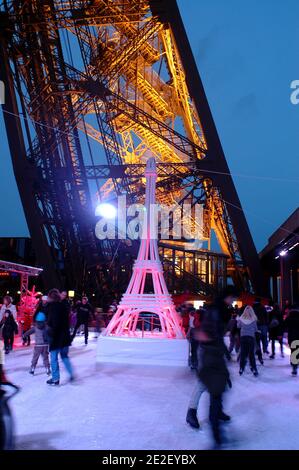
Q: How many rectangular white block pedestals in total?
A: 1